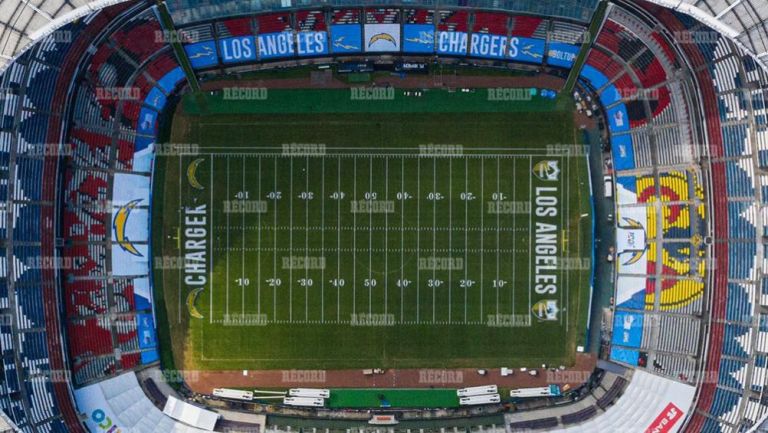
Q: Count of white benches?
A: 6